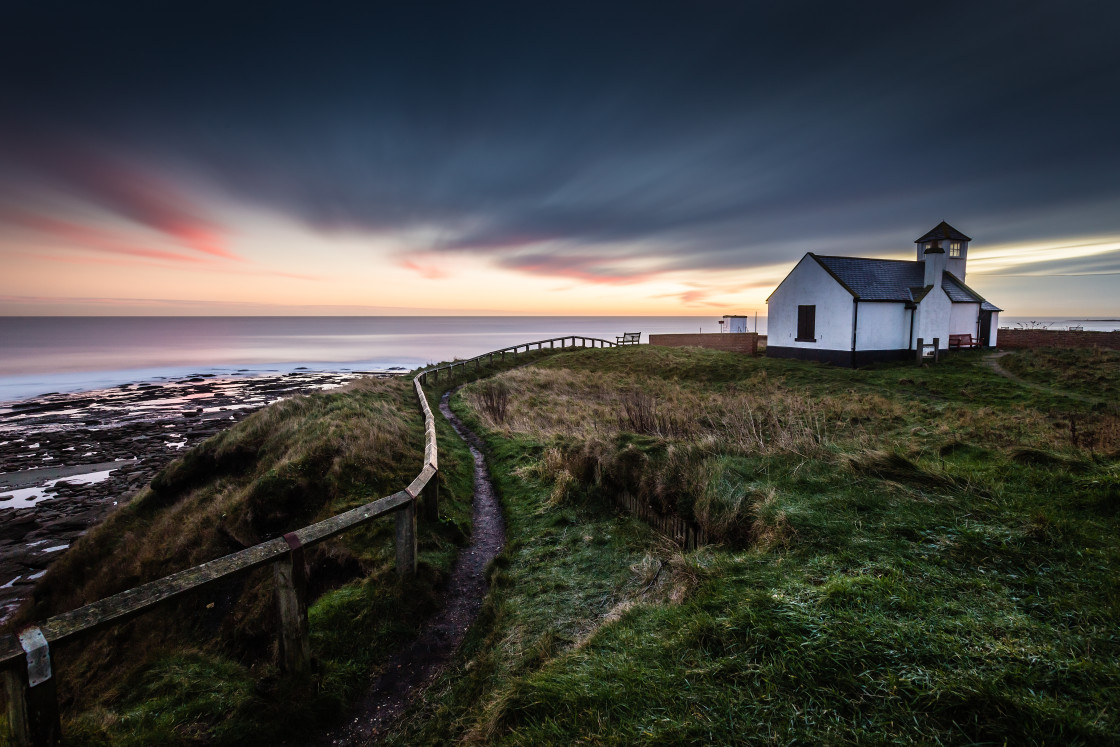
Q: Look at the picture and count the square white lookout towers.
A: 1